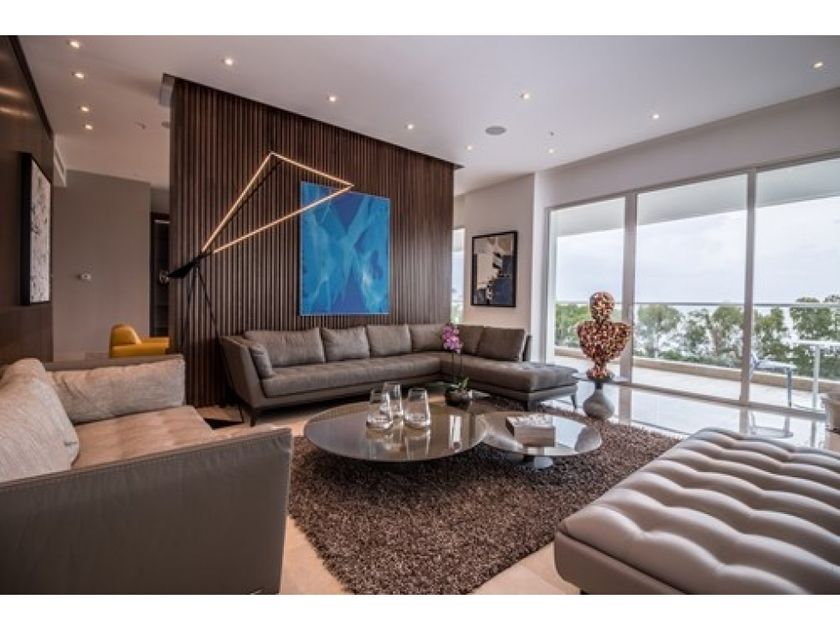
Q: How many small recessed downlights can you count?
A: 12